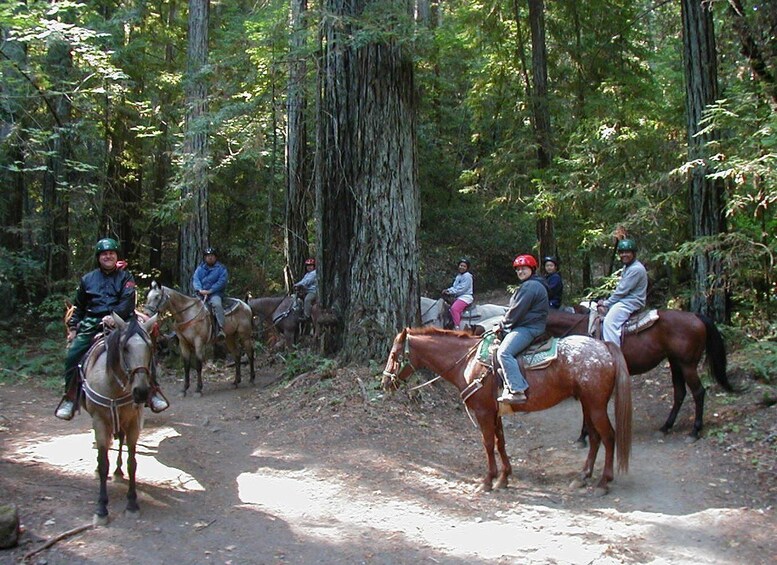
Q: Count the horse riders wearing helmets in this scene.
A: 7